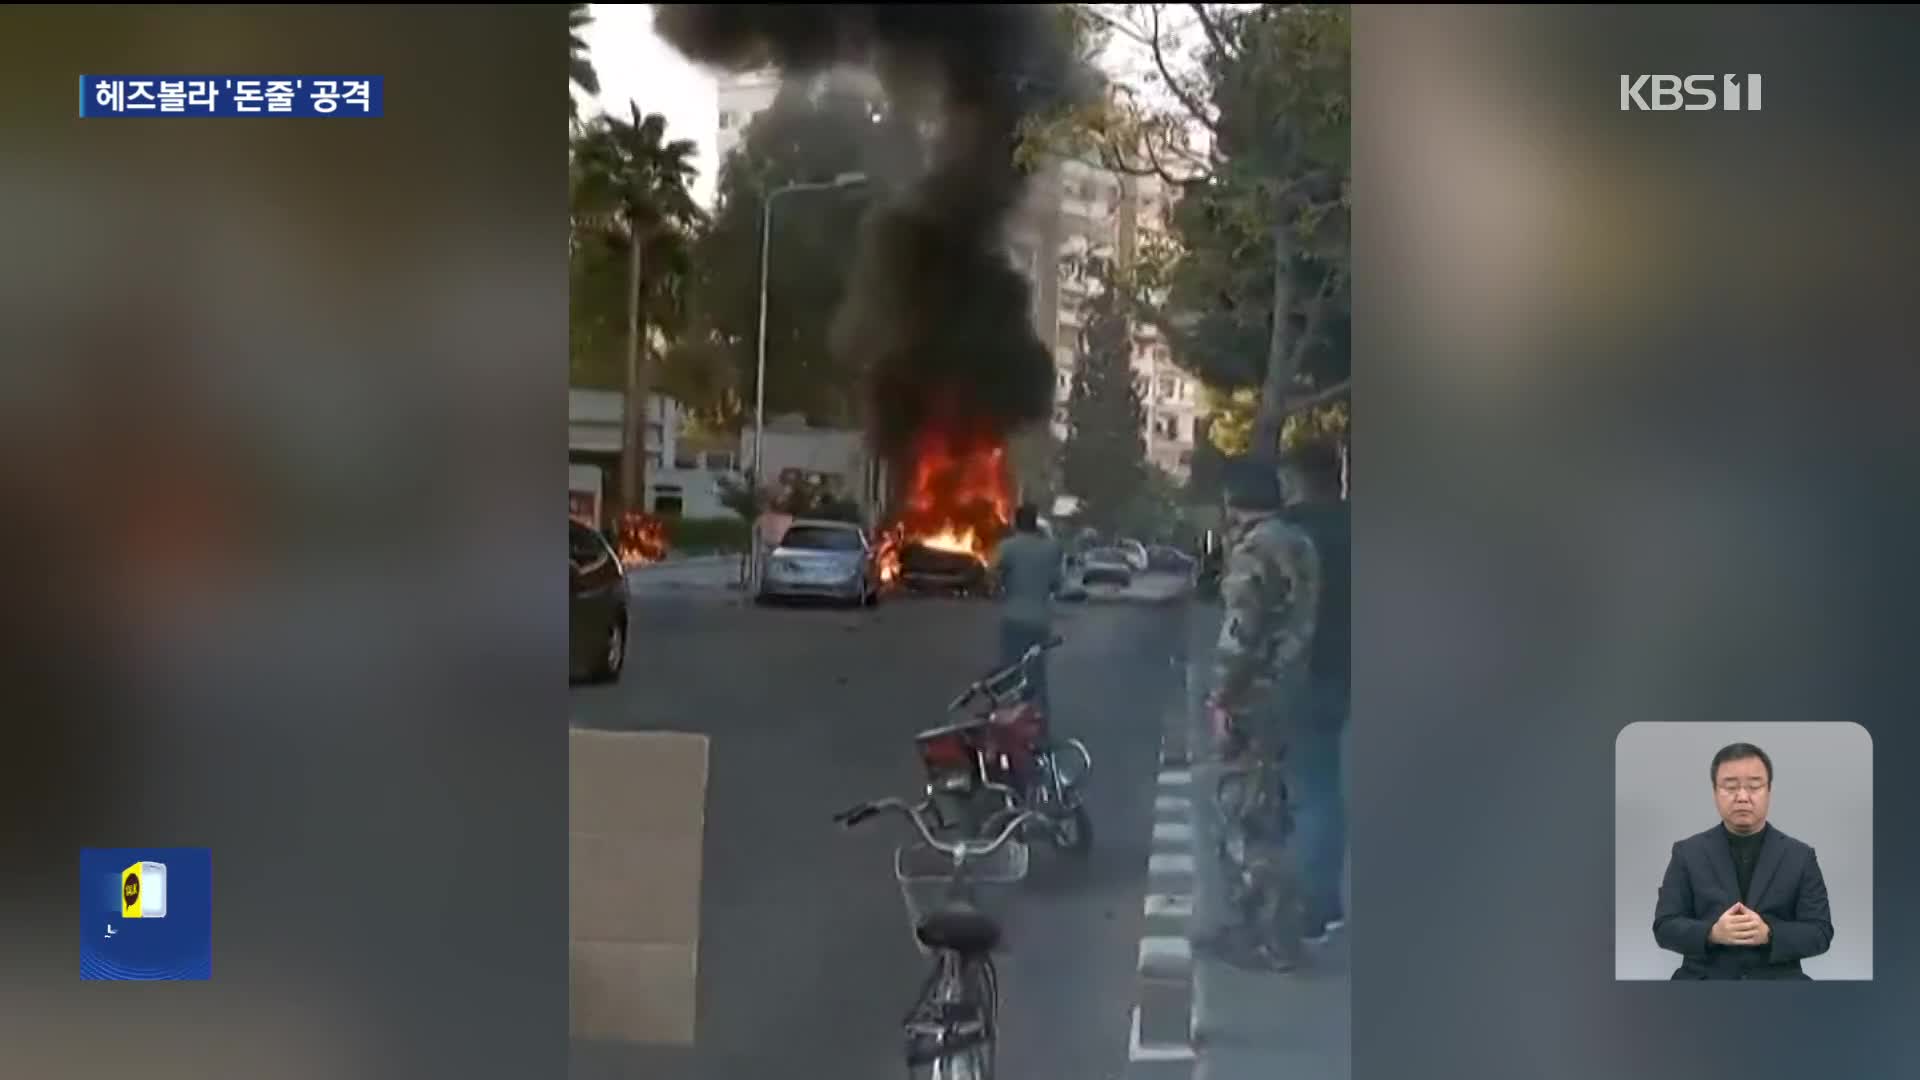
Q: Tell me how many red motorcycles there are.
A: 1